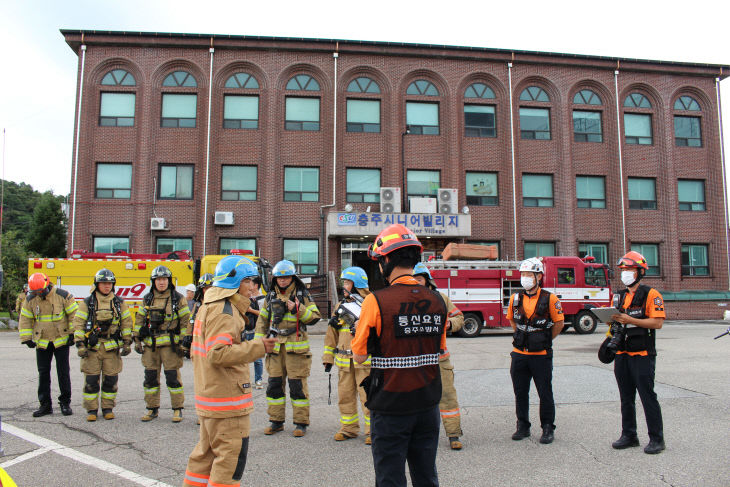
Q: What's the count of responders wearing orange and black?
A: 3